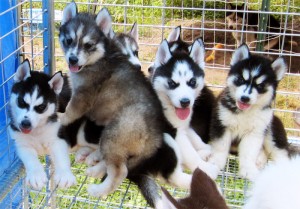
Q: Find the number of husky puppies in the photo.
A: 6